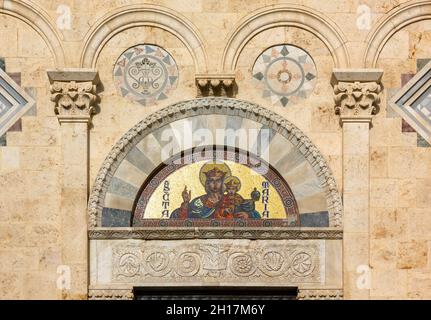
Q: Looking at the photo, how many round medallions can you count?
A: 2